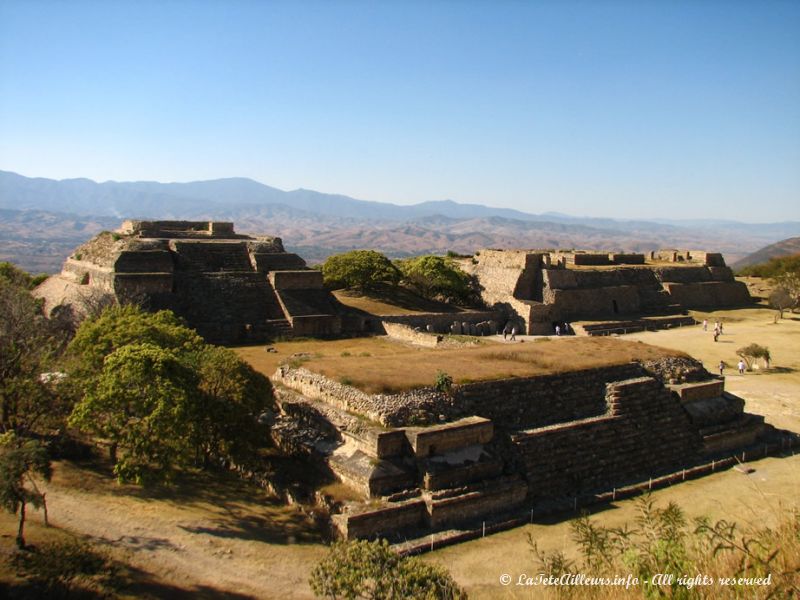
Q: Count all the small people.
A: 10